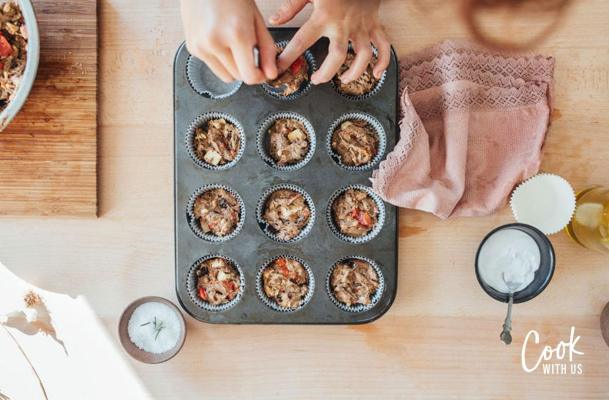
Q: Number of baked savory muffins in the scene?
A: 11